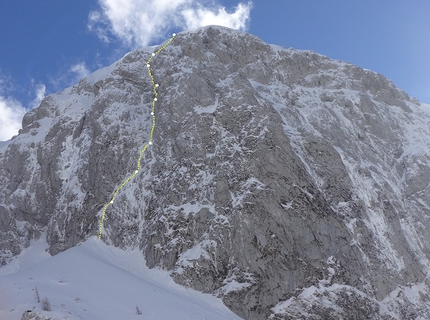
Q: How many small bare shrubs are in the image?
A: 3